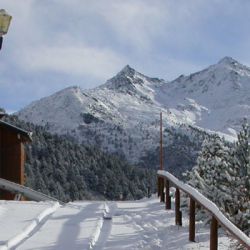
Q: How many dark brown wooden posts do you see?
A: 6